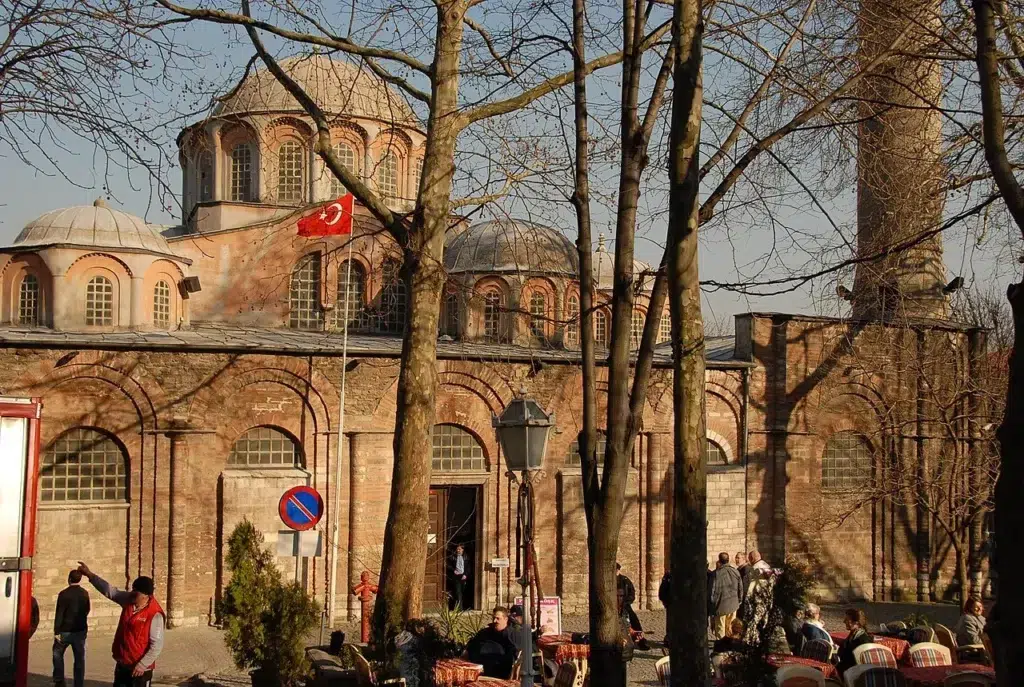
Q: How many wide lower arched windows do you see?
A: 6